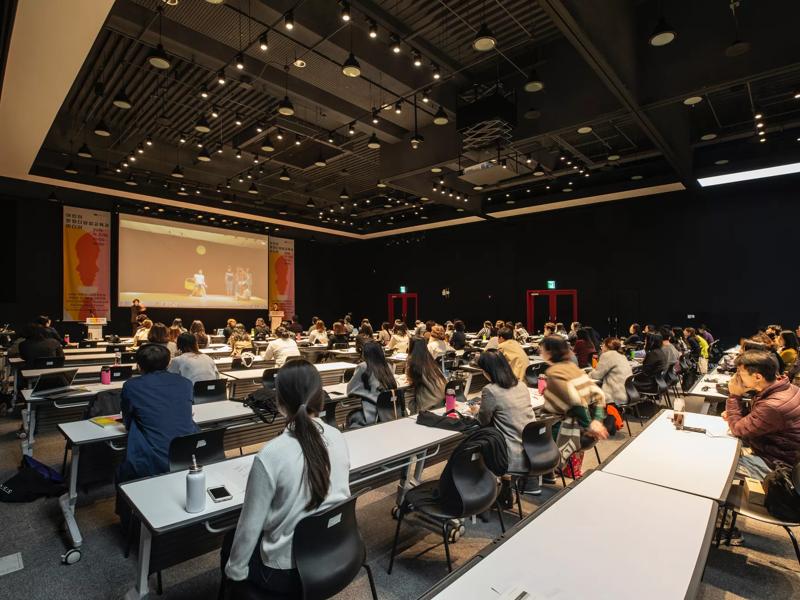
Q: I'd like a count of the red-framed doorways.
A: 2